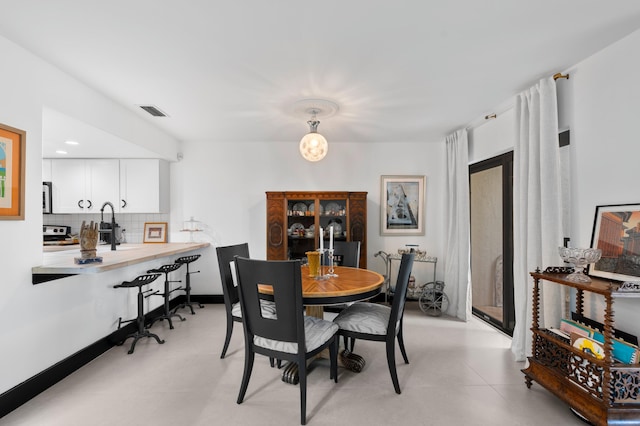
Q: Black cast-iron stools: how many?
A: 3